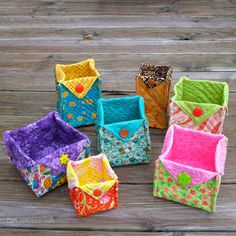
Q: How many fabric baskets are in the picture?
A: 7